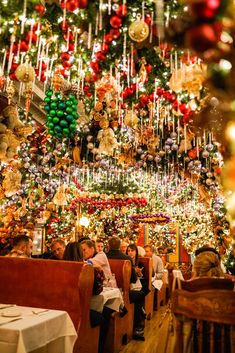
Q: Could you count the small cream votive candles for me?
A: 0